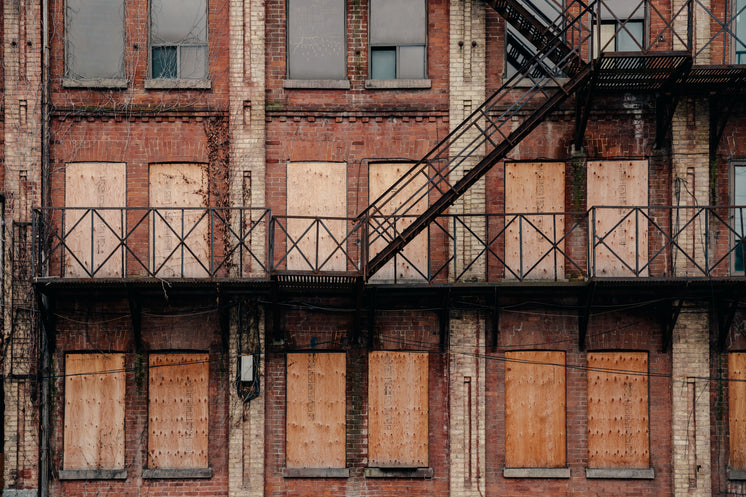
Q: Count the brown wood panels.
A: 13